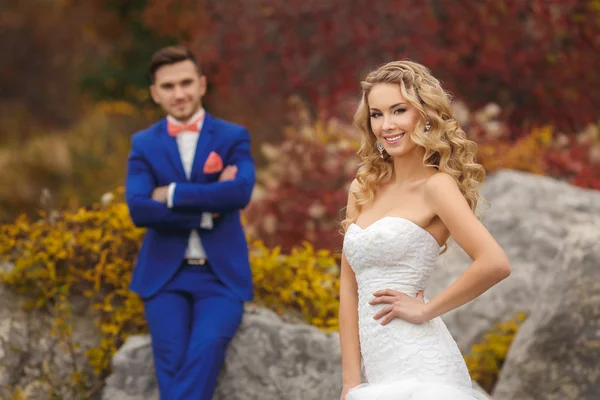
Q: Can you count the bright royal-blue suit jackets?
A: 1